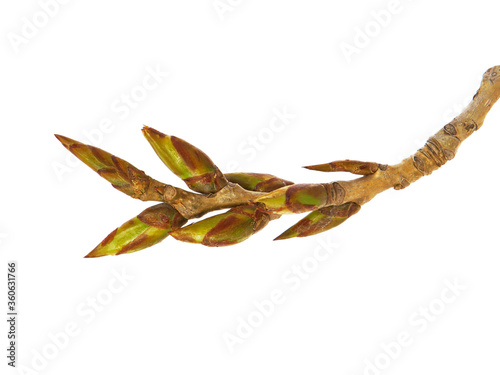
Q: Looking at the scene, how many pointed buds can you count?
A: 8